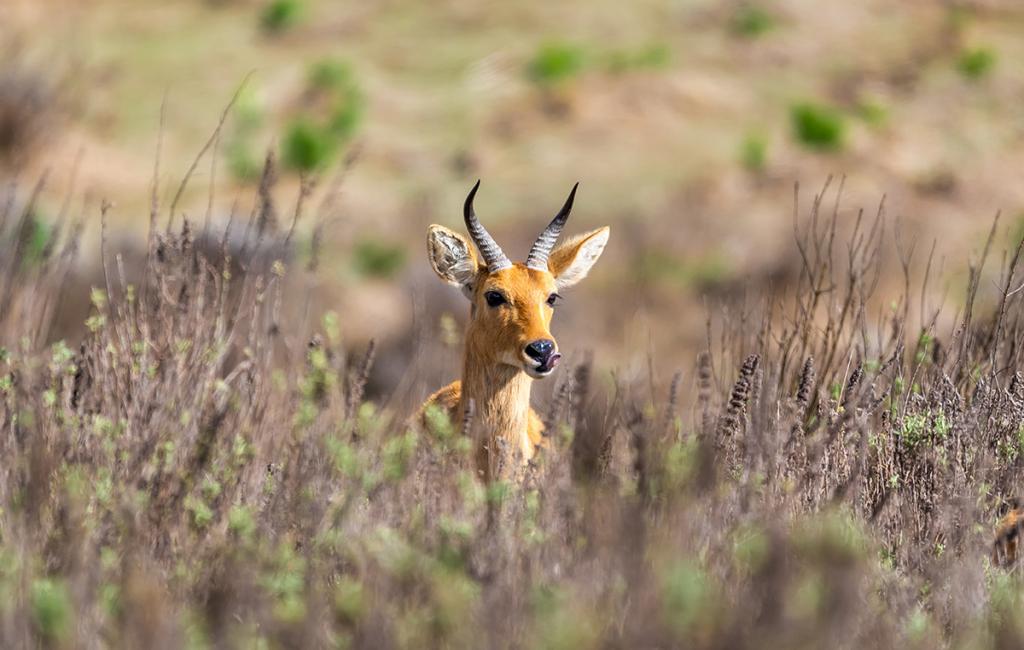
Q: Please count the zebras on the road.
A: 0